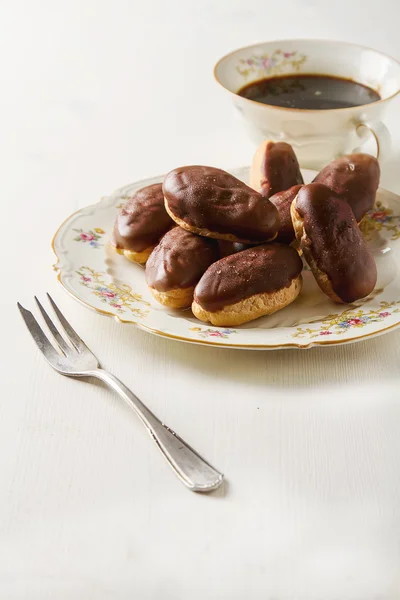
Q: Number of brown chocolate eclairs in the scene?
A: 8